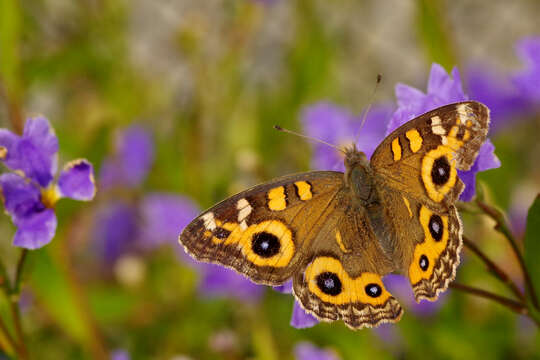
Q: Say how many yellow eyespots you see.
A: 6